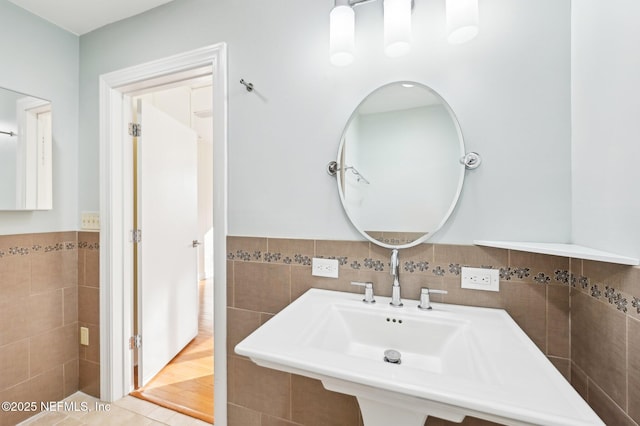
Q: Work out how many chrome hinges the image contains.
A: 3